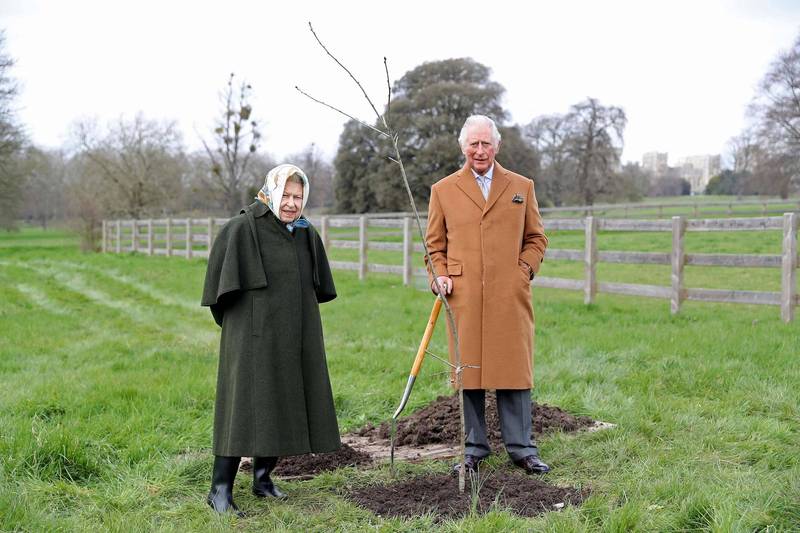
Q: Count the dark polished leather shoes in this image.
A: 2